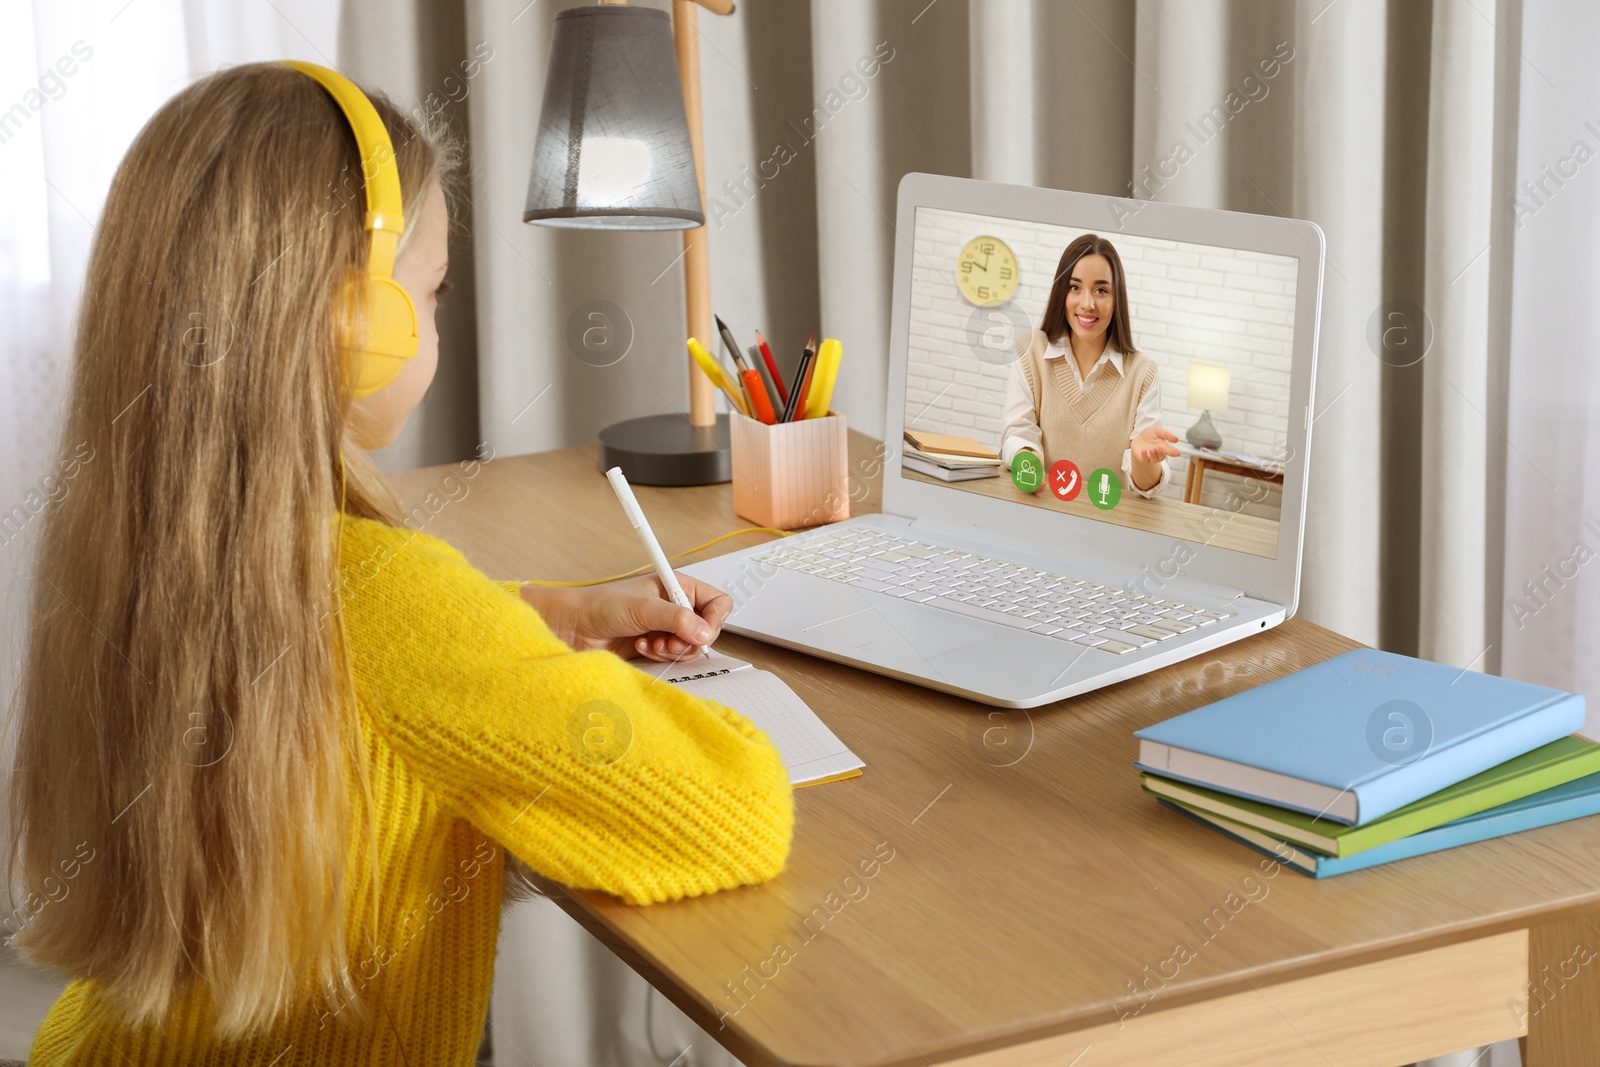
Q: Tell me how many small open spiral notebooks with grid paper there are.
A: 1